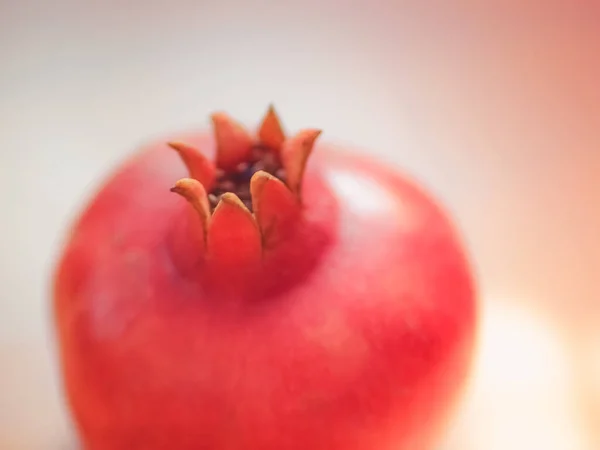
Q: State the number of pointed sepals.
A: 7